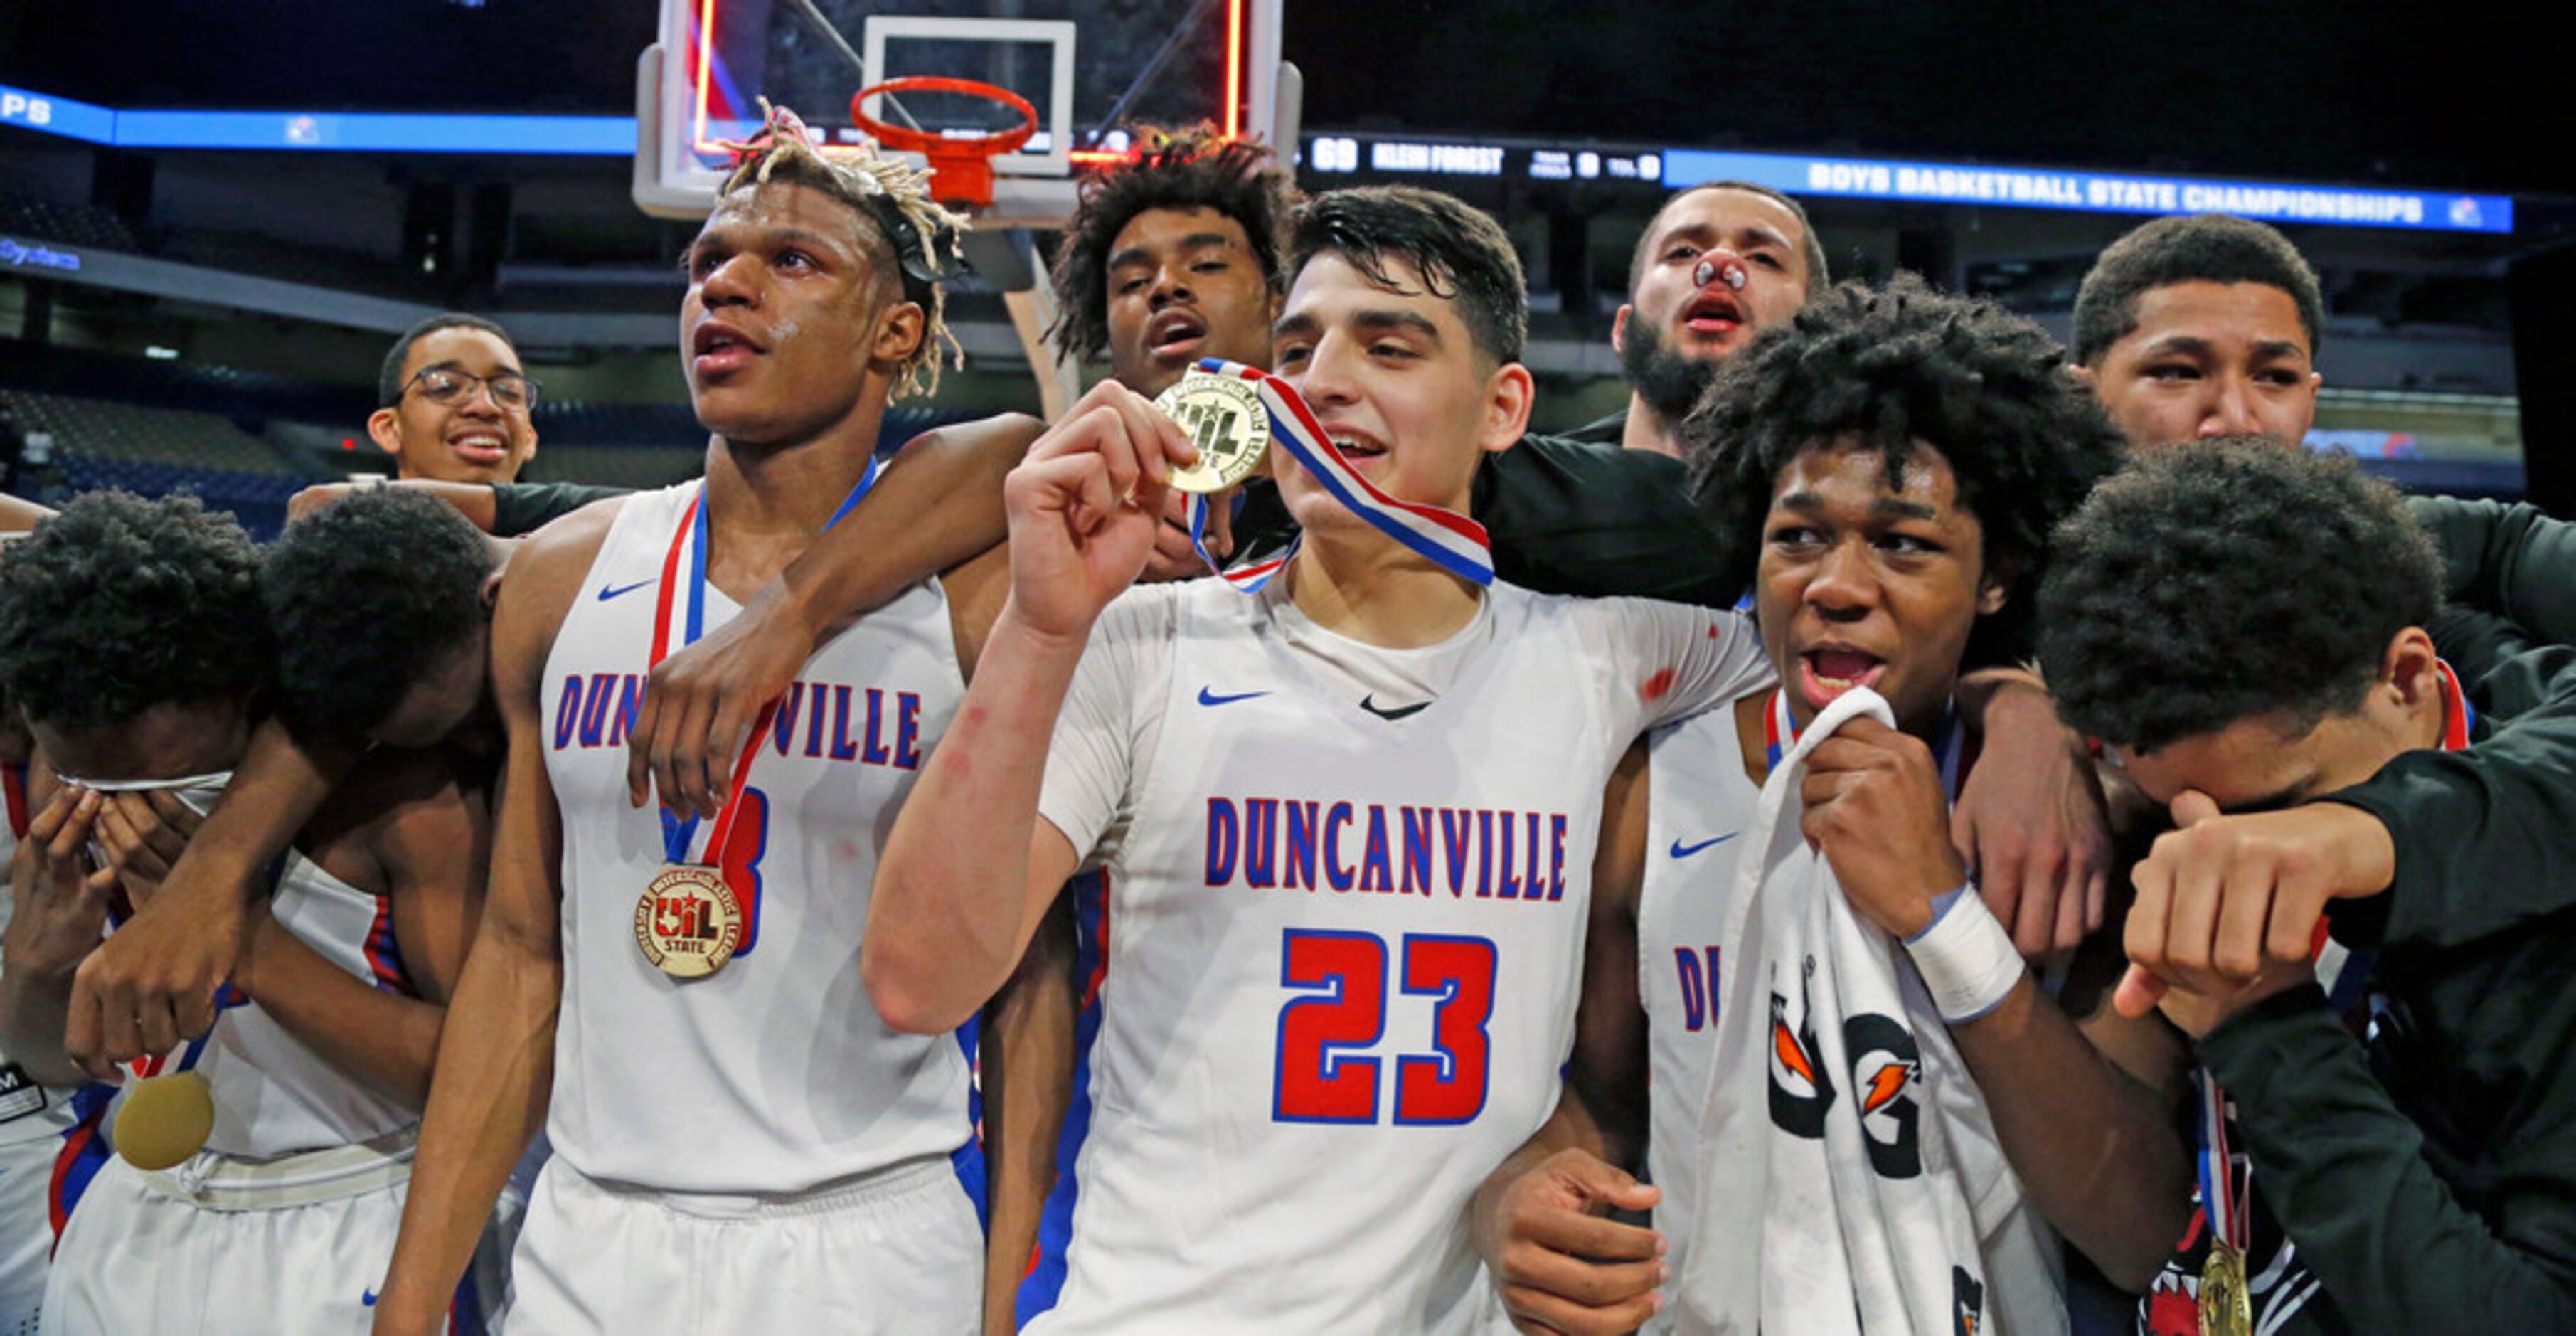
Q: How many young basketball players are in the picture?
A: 10